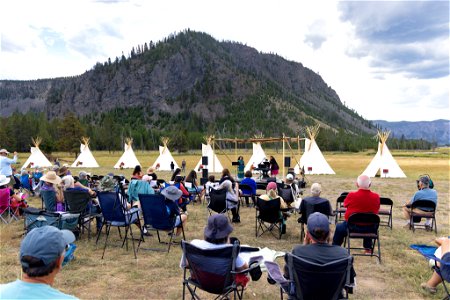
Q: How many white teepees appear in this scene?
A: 8